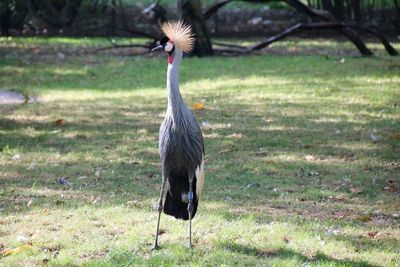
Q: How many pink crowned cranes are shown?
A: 0